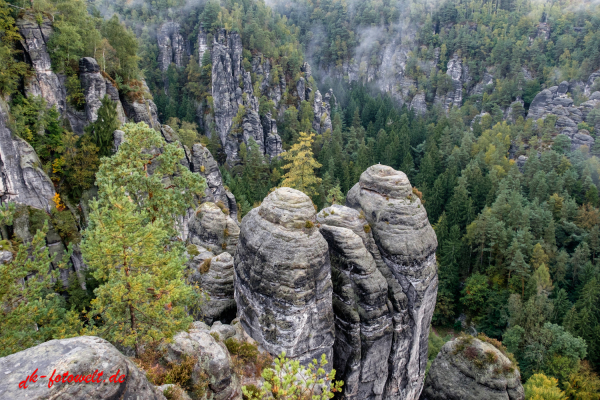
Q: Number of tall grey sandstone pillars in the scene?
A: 3